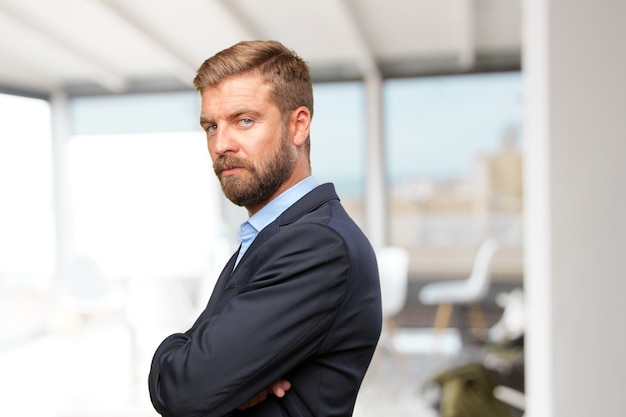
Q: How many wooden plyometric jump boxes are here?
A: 0